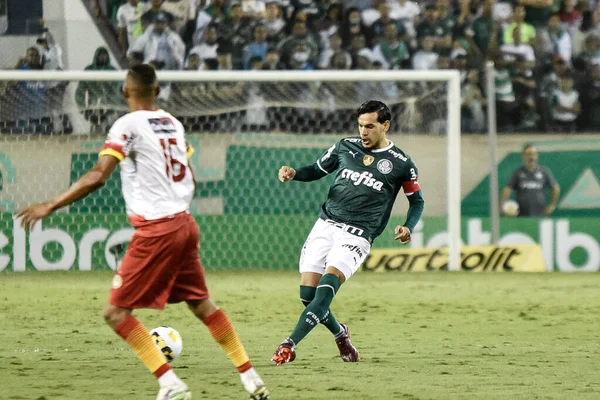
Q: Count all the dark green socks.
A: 2